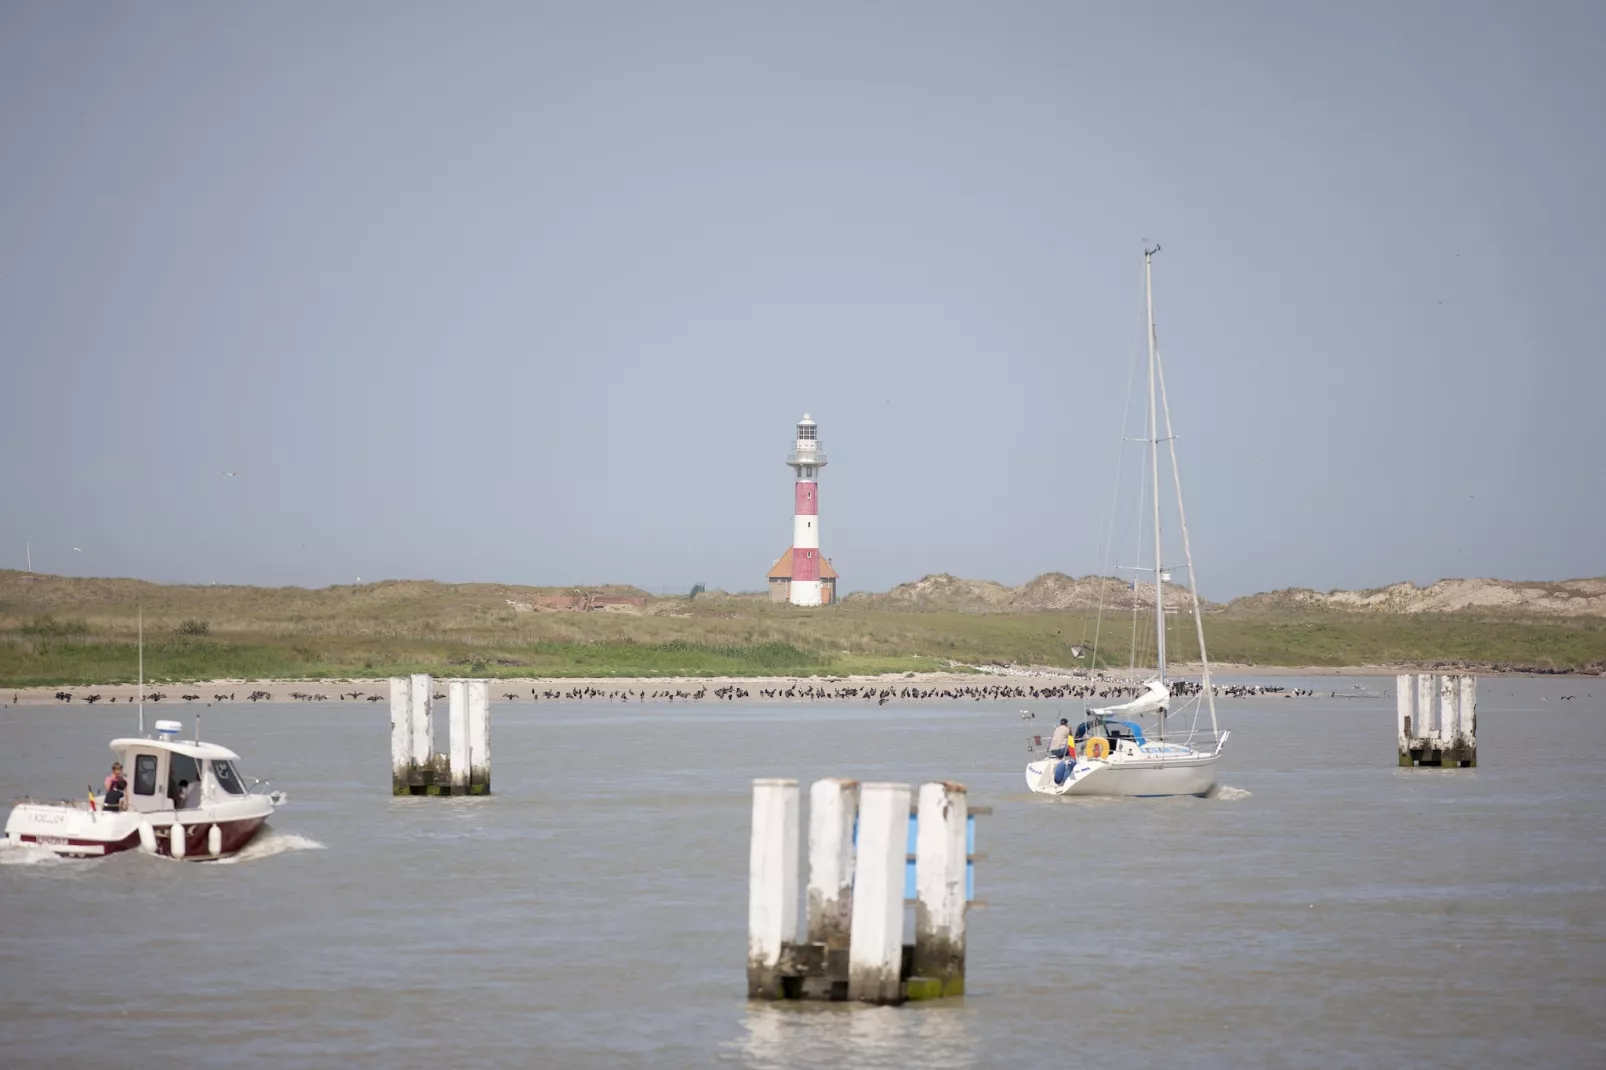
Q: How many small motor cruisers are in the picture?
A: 1